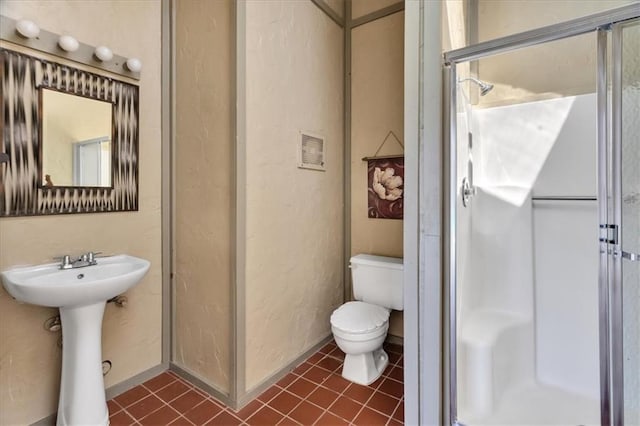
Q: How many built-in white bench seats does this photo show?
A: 1